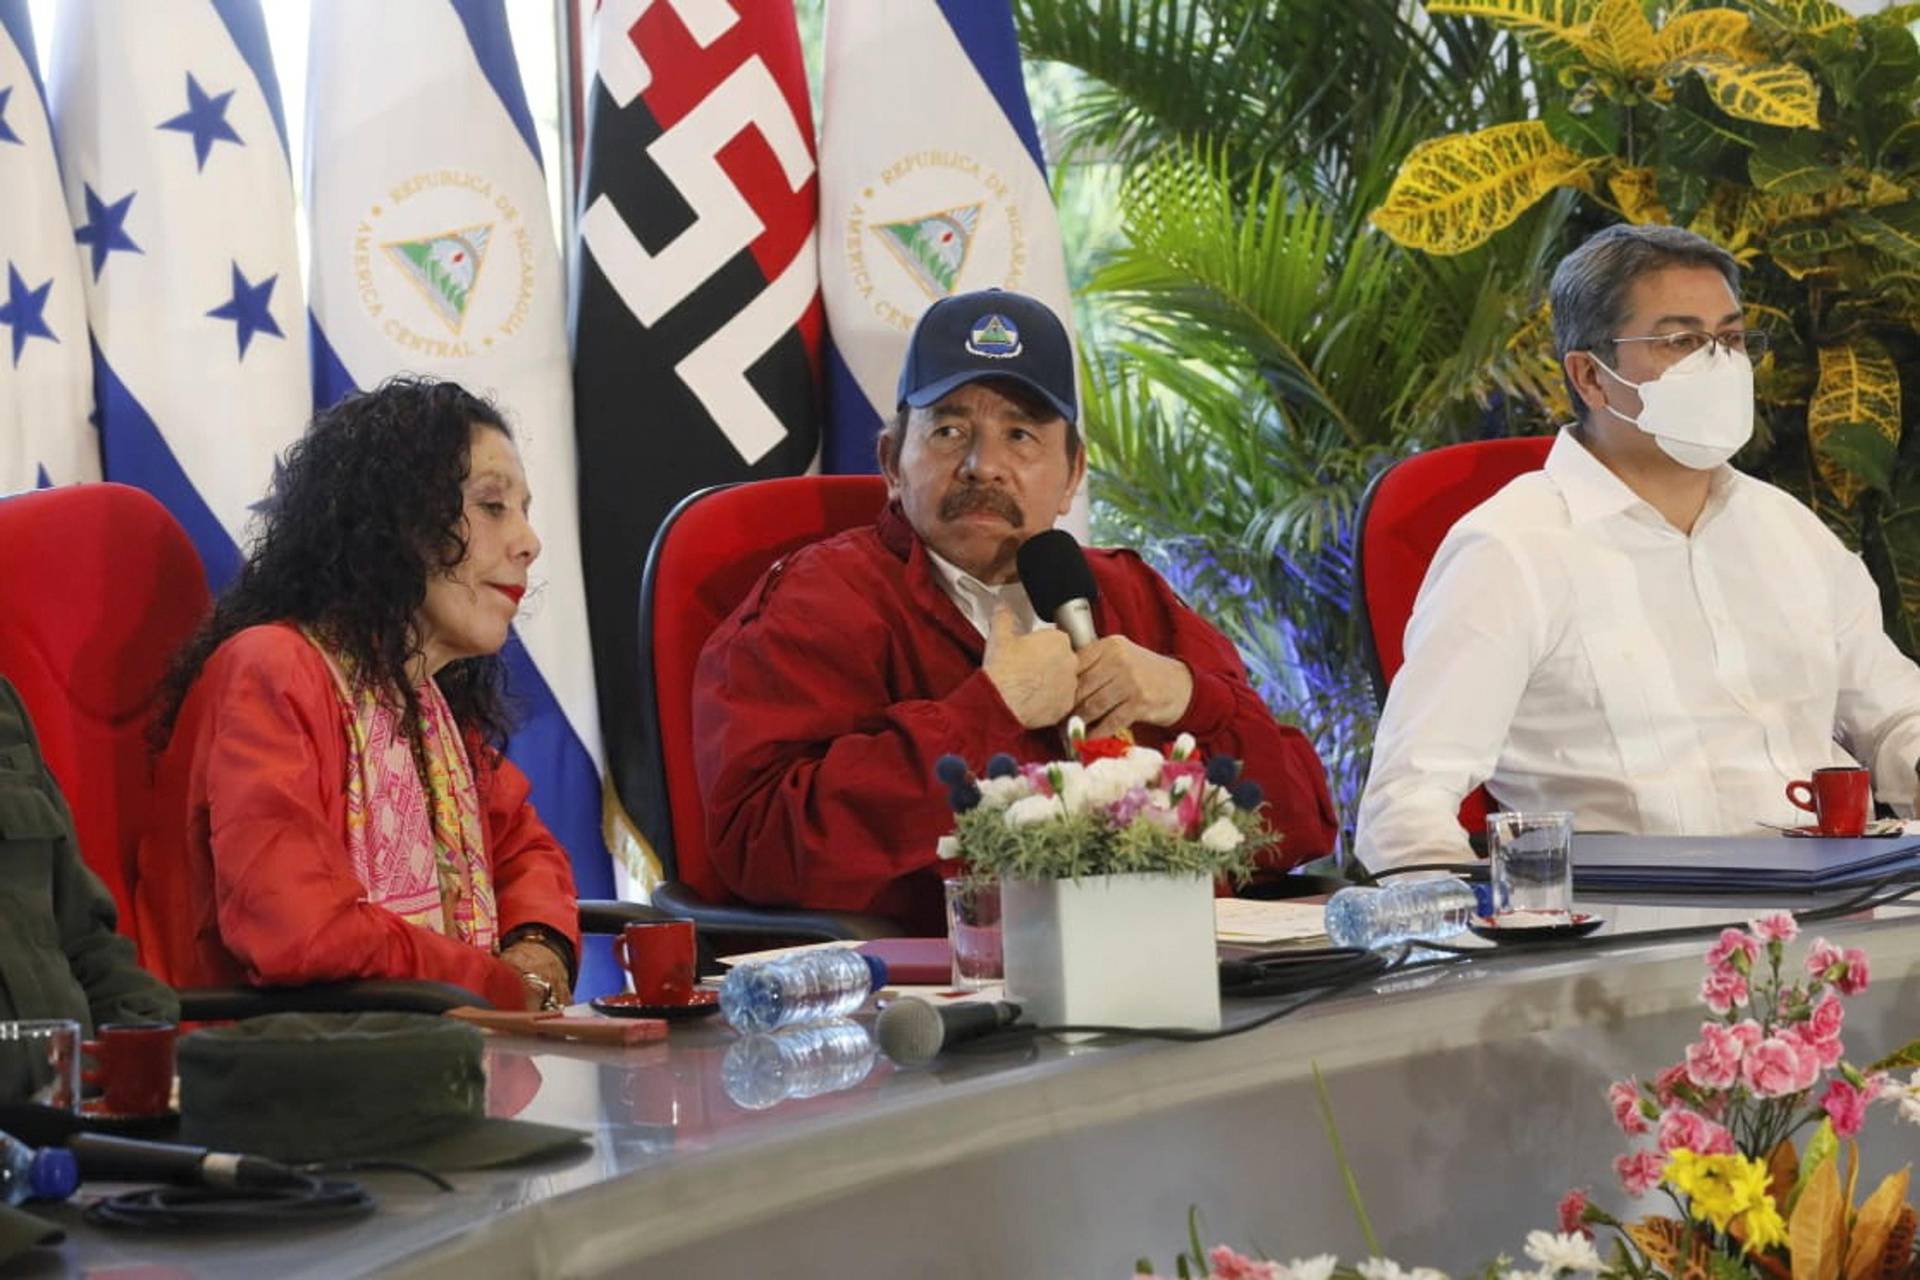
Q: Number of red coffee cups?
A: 3